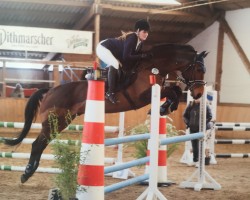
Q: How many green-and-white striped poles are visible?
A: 4